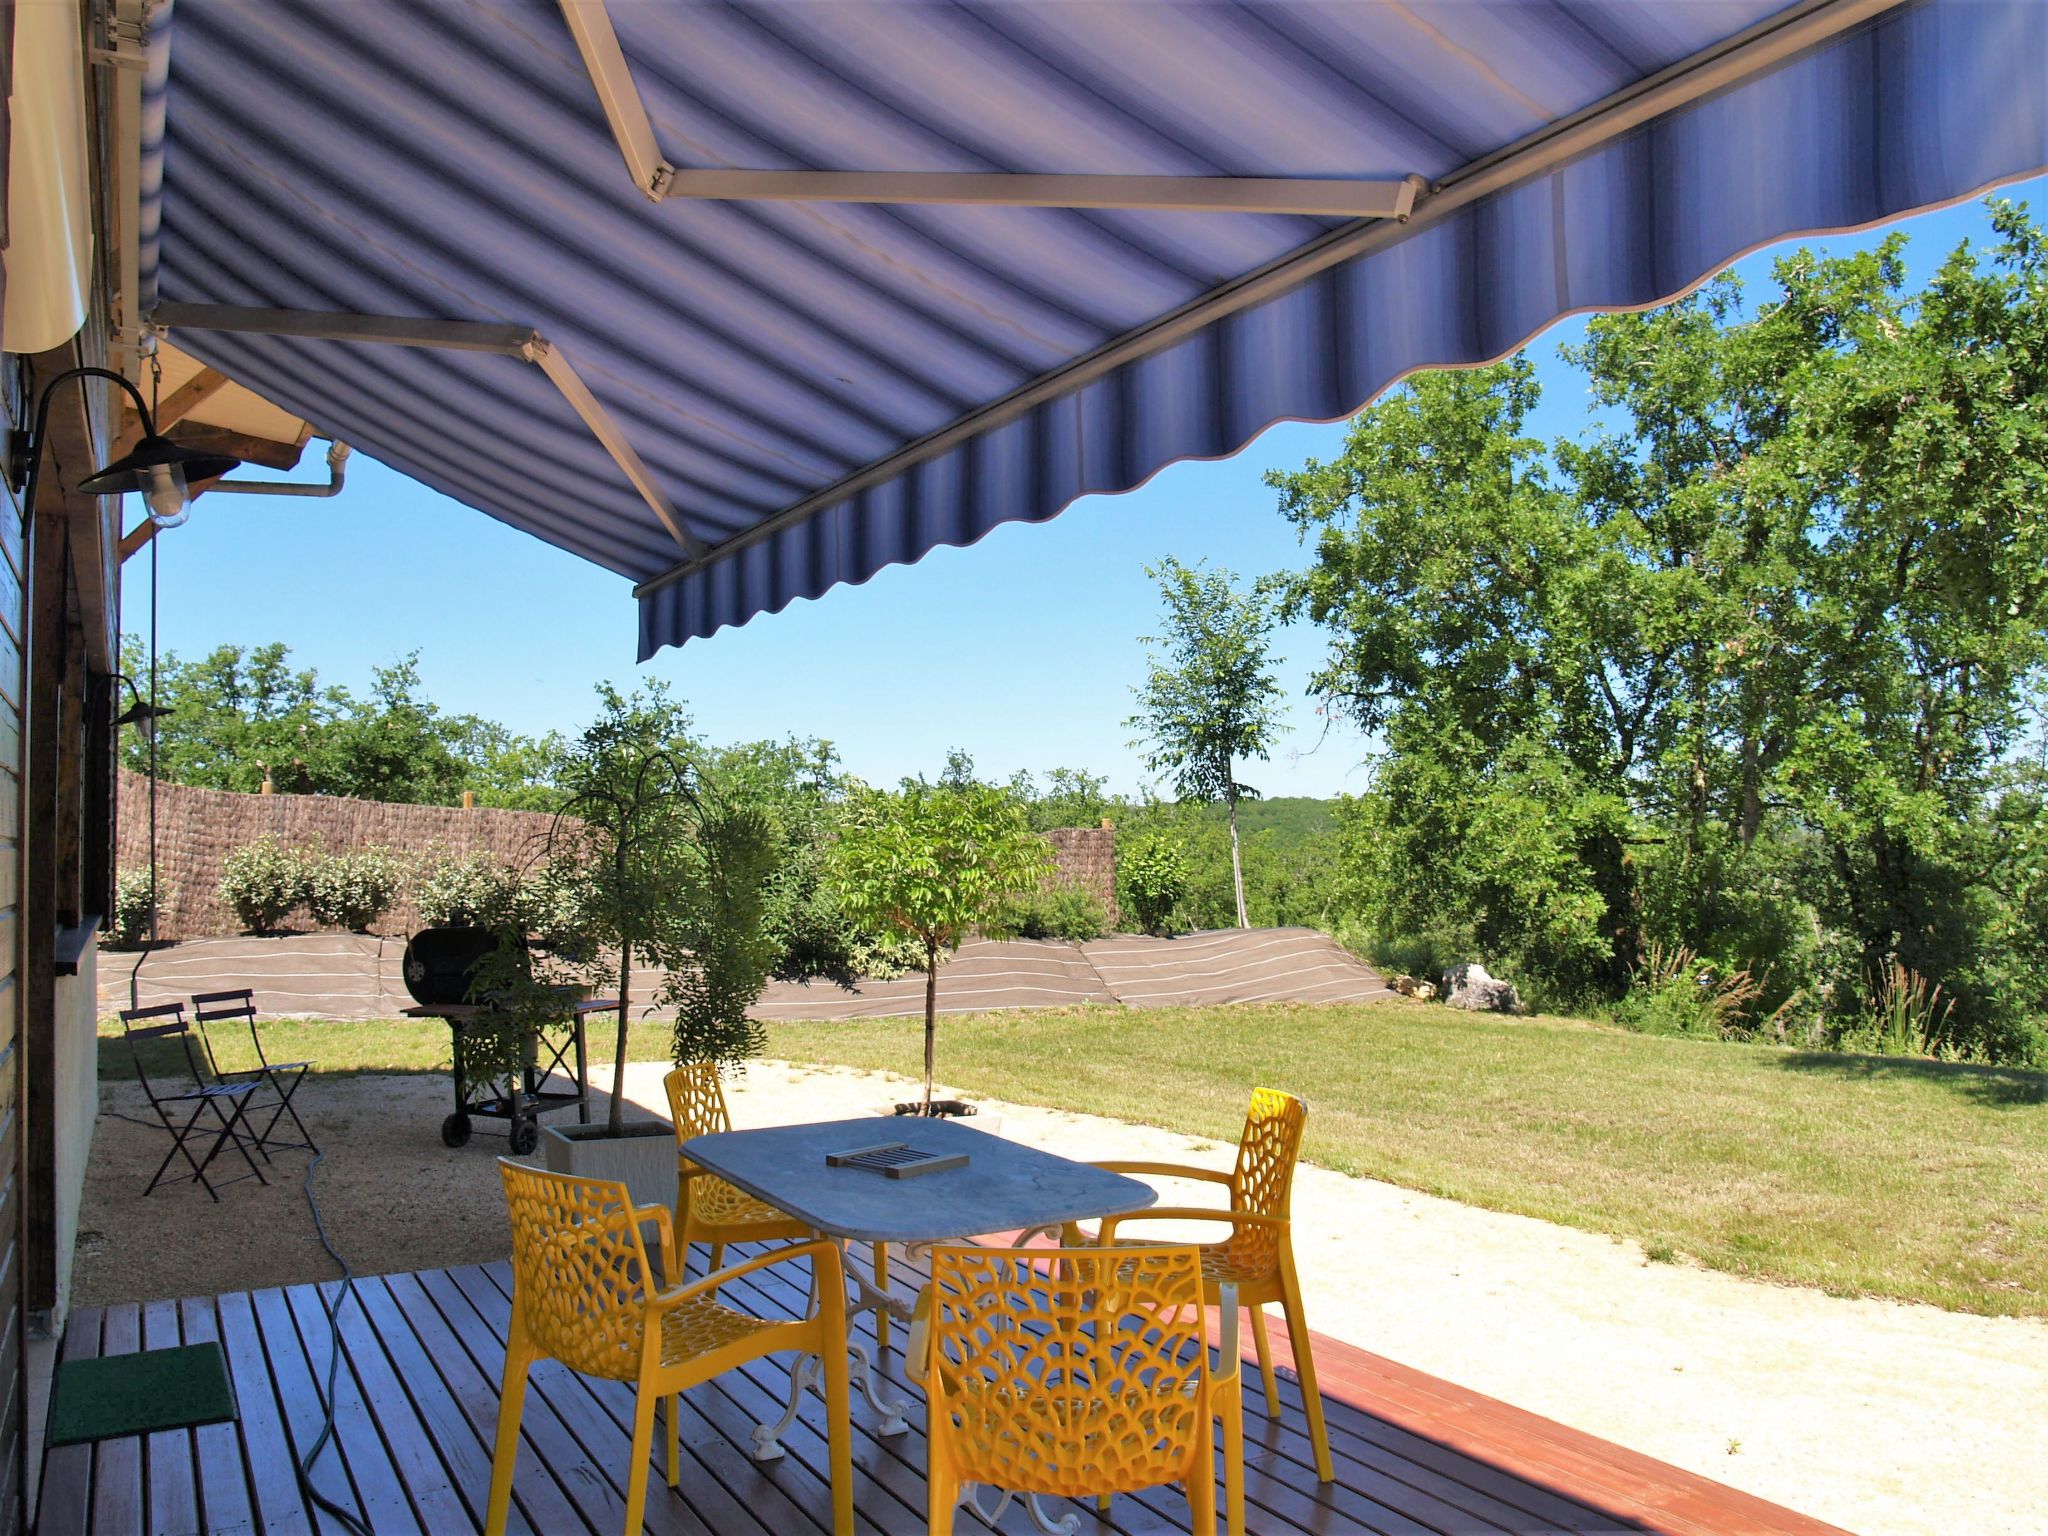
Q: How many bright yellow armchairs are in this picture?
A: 4